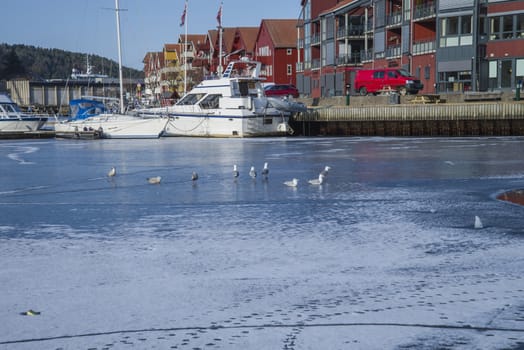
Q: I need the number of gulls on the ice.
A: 9